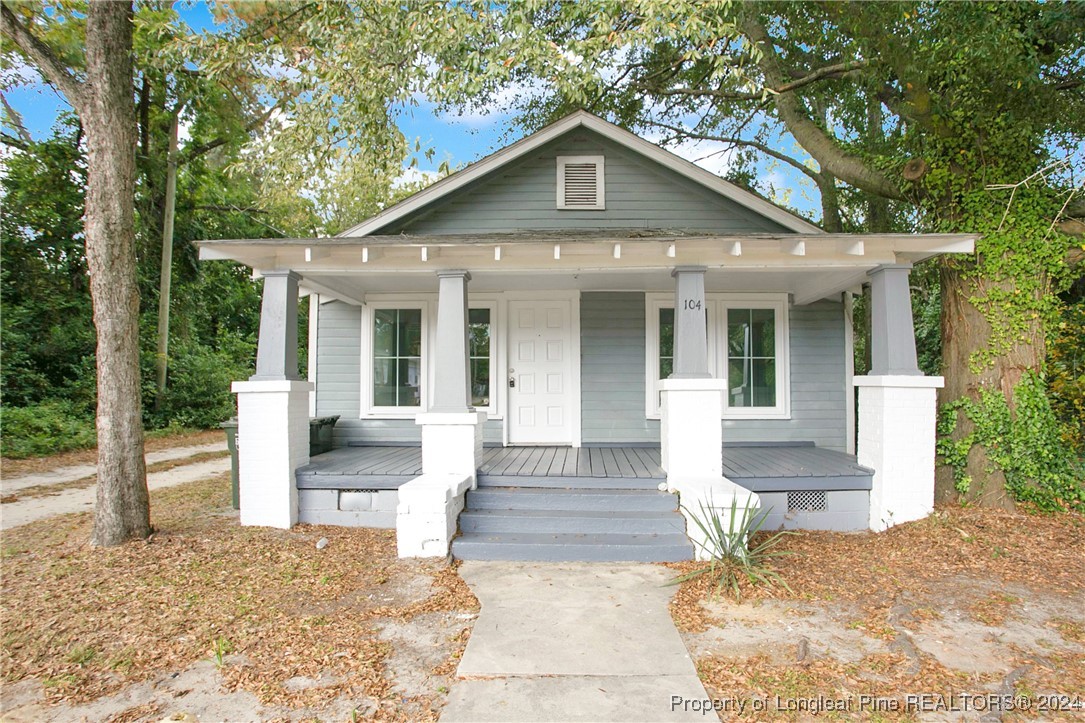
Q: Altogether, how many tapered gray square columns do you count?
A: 4